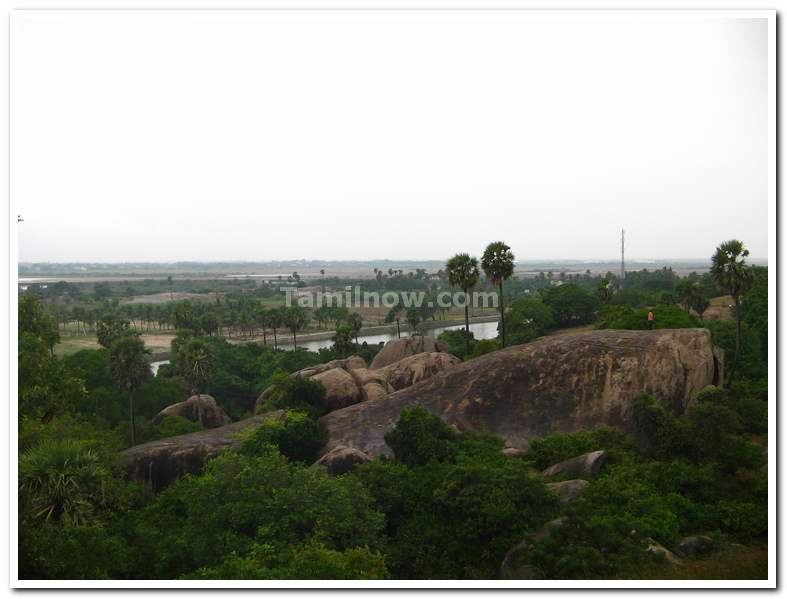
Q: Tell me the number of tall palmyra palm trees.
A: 3